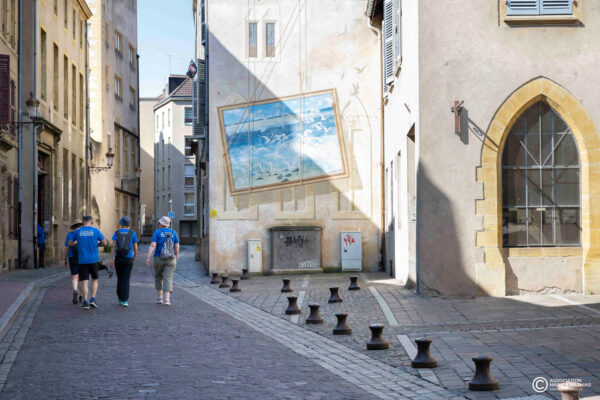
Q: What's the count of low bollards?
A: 14